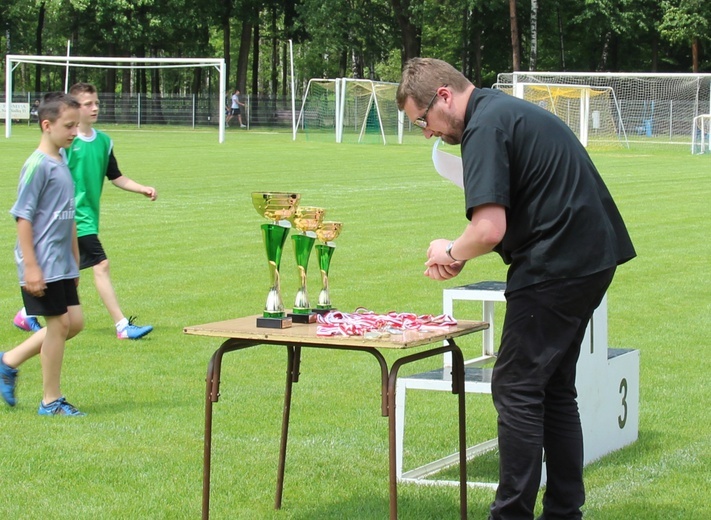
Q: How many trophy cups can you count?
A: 3